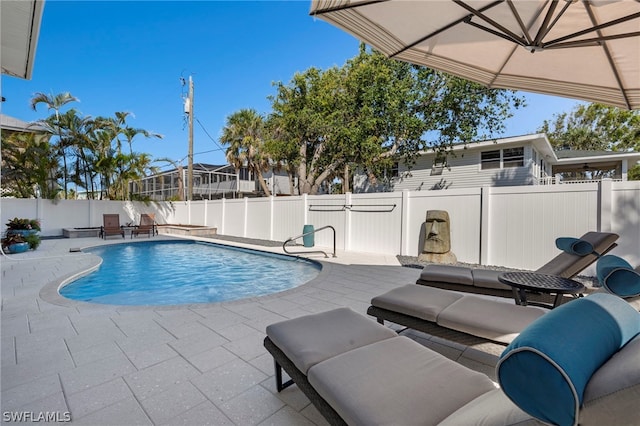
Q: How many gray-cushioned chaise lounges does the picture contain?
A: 3